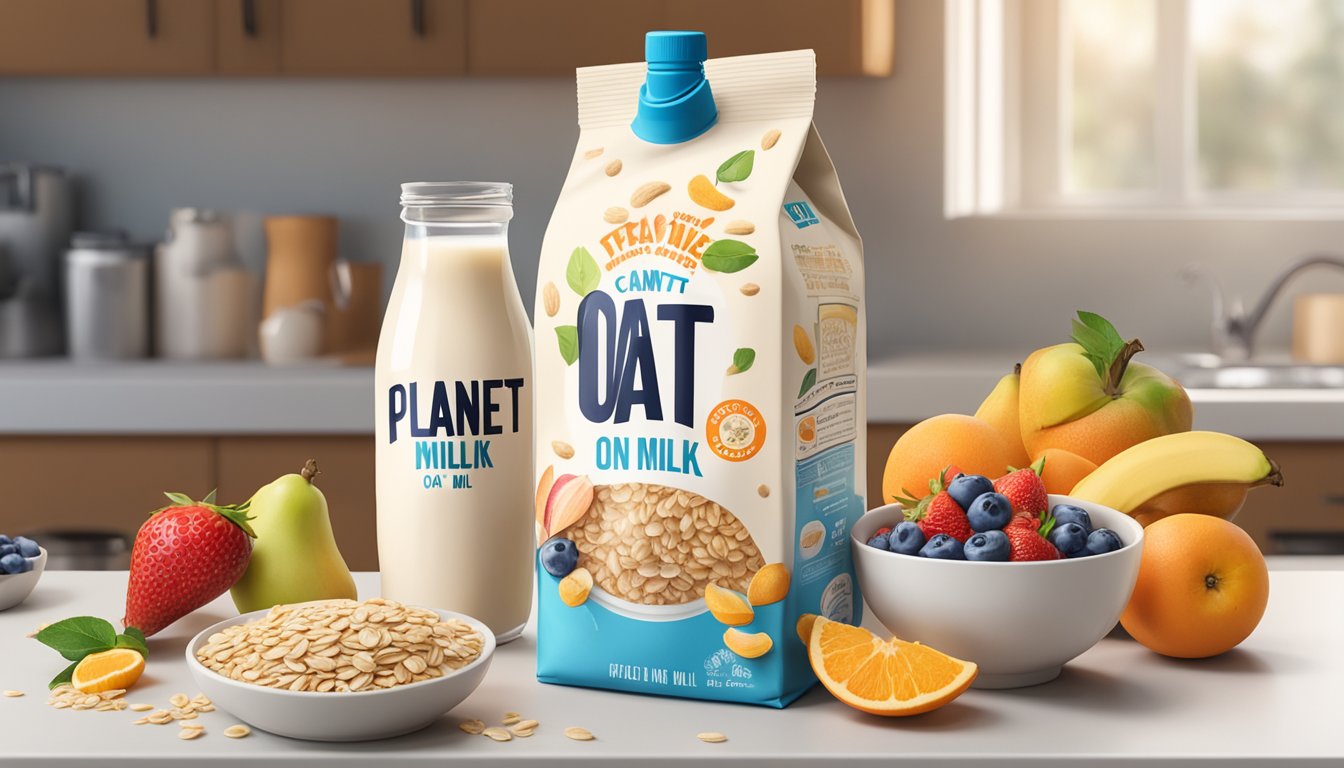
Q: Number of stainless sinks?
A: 1